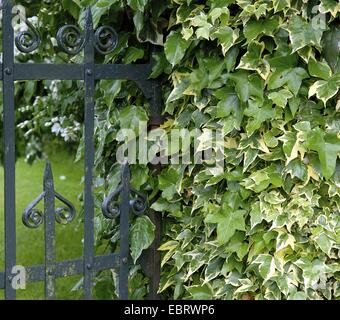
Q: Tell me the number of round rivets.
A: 6